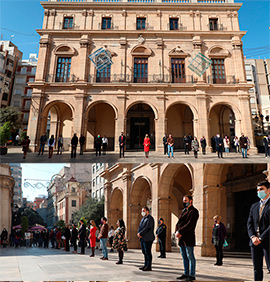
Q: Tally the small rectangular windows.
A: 5